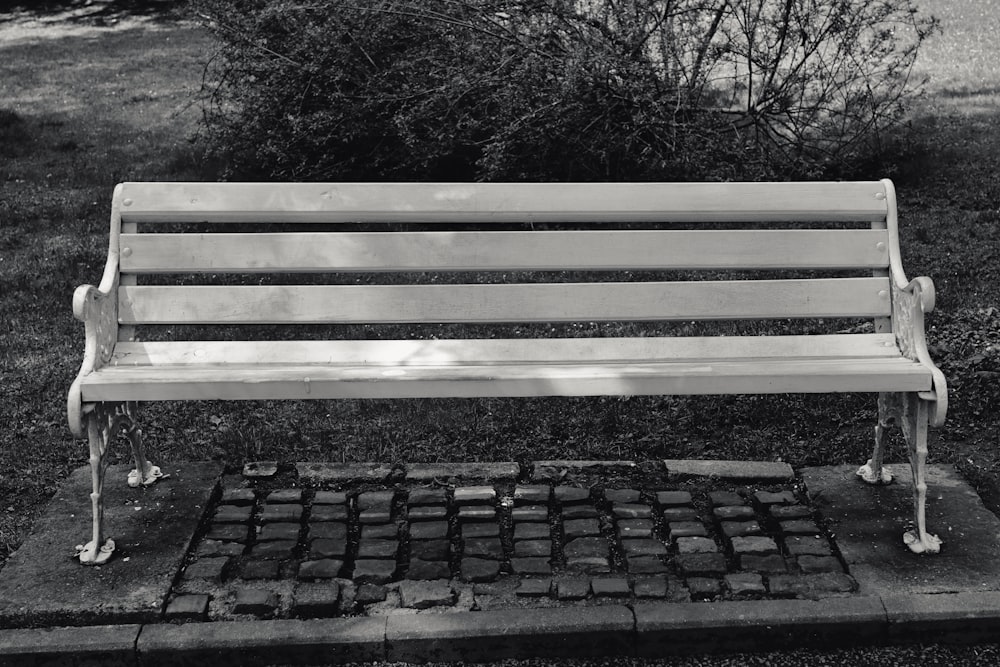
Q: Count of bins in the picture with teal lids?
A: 0